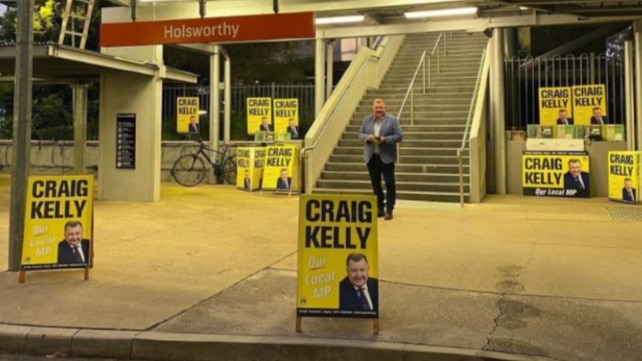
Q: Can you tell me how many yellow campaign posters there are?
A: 12